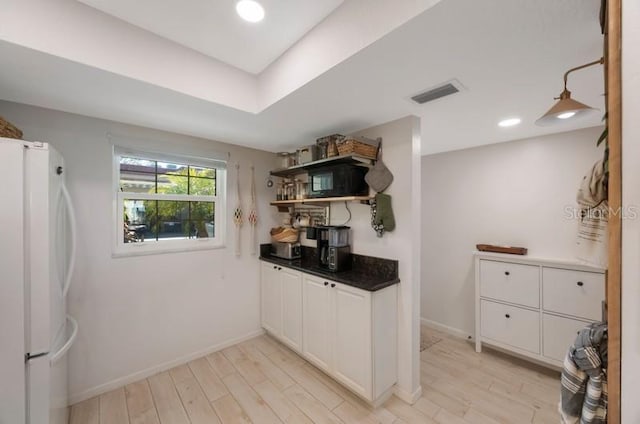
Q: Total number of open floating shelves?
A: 2